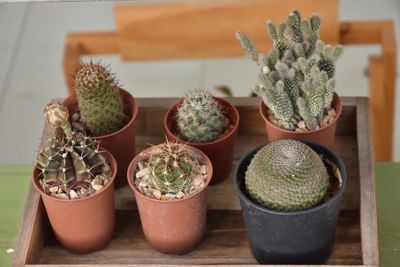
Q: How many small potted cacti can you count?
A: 6